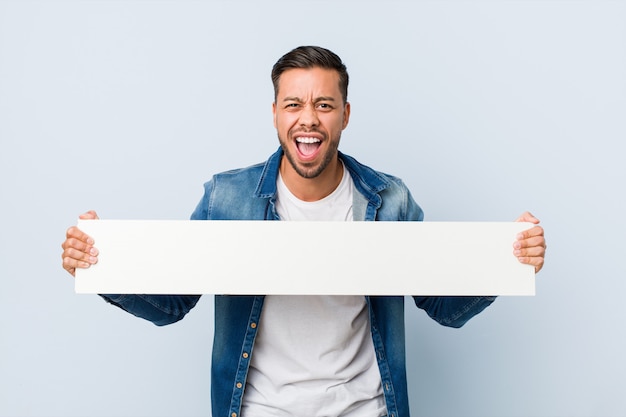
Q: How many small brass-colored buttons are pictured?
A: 4